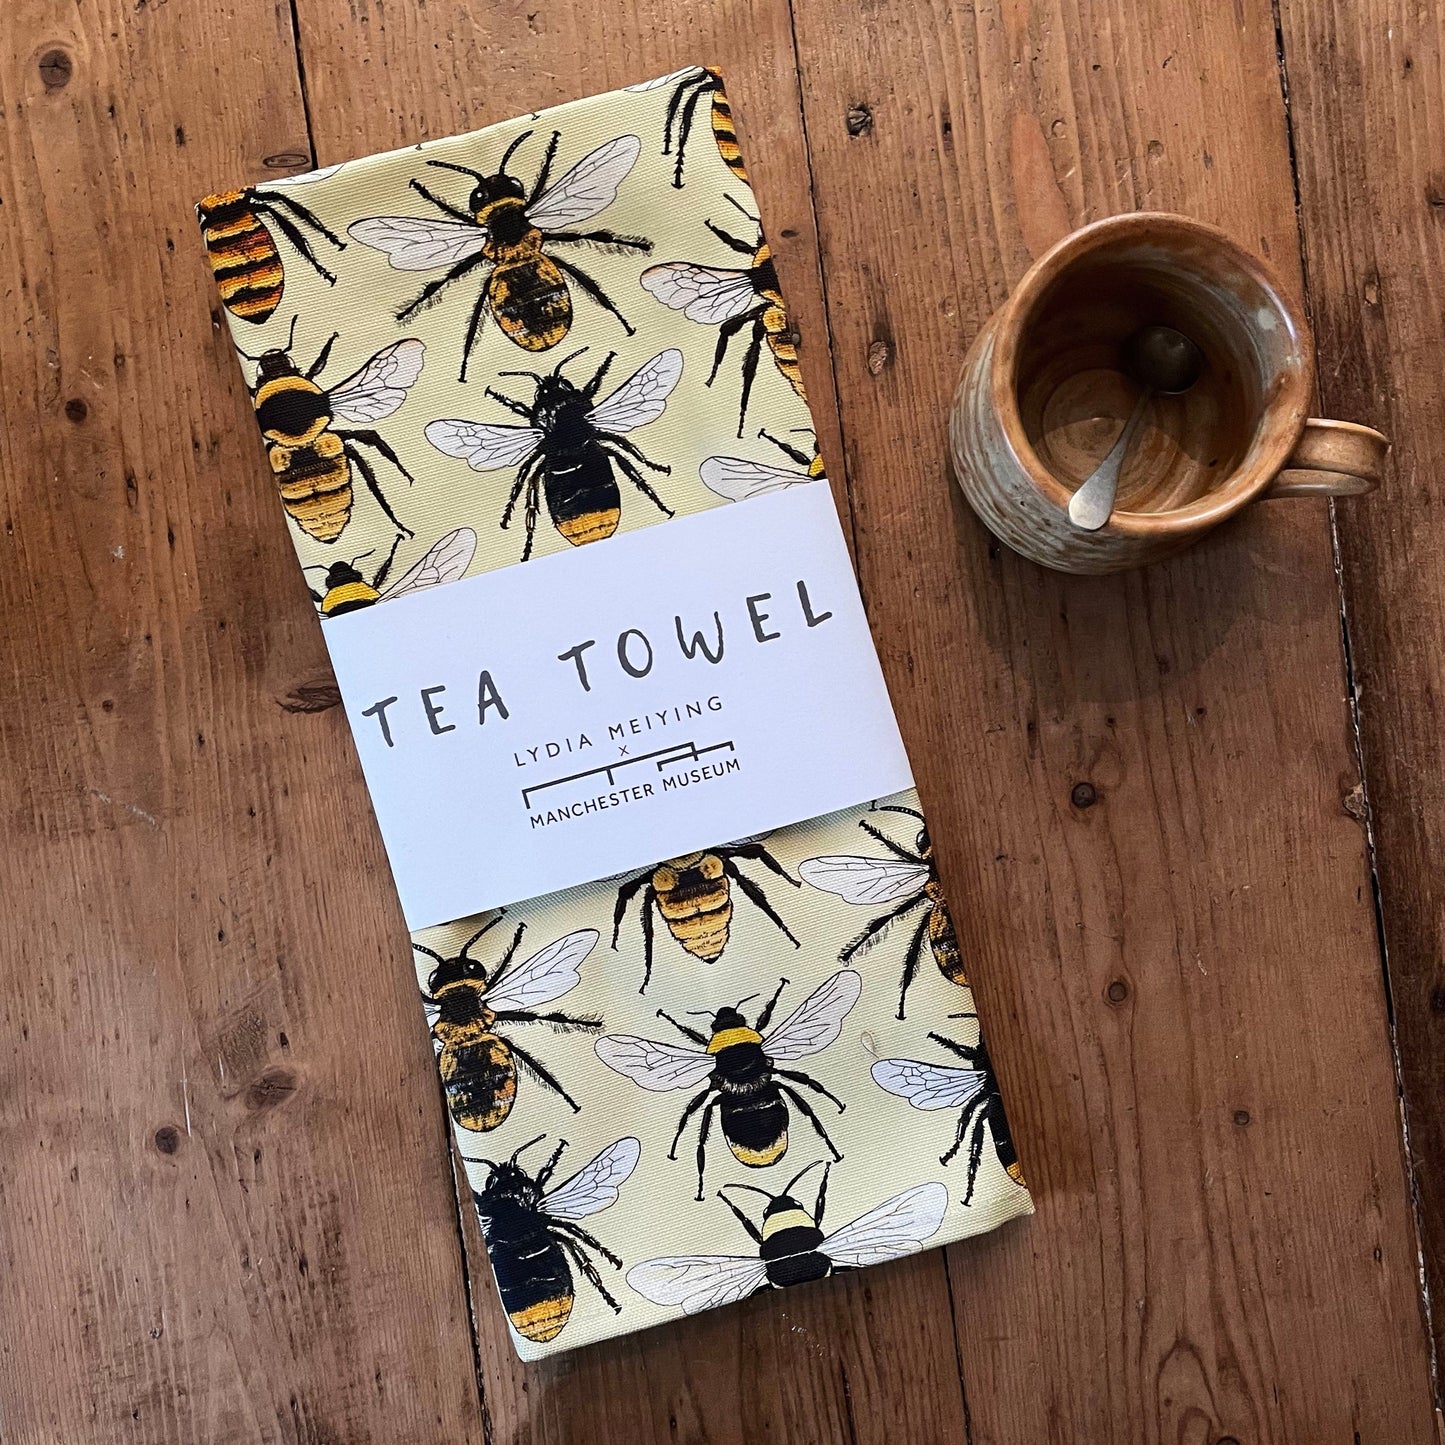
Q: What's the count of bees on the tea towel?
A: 15